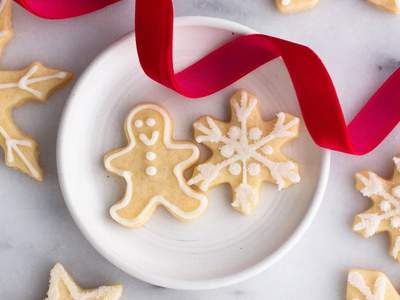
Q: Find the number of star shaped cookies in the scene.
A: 1